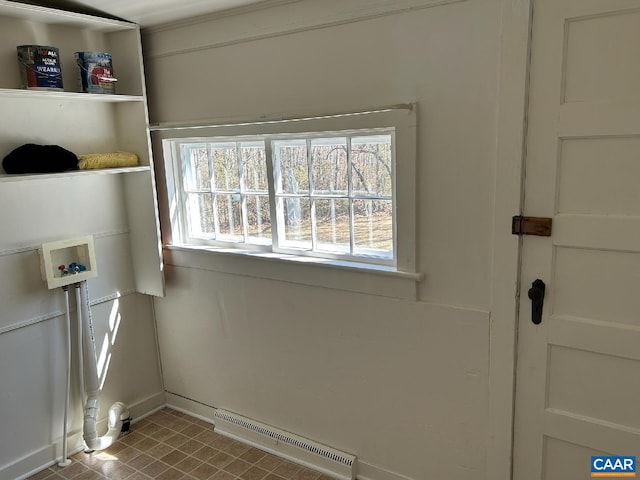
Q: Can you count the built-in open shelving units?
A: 1